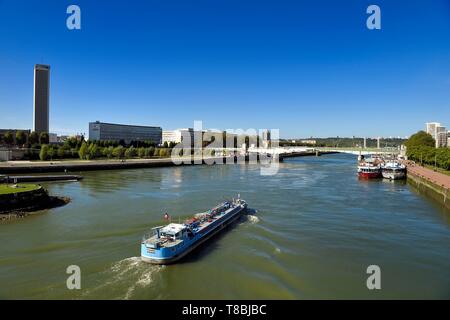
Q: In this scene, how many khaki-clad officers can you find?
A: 0